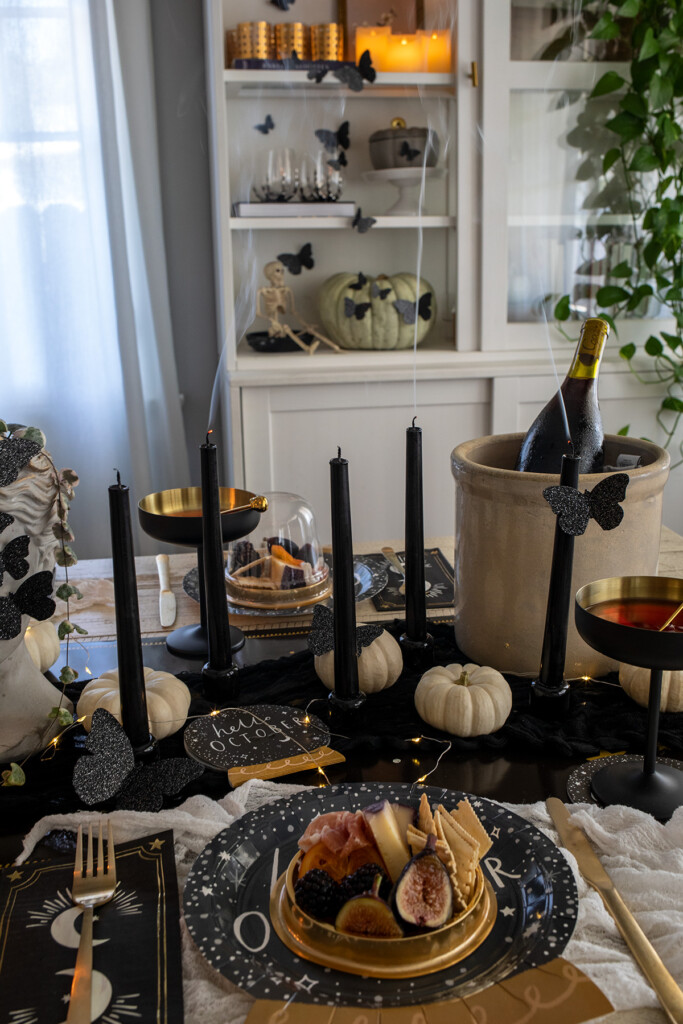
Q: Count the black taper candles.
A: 5